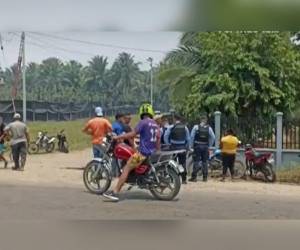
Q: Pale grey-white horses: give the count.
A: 0